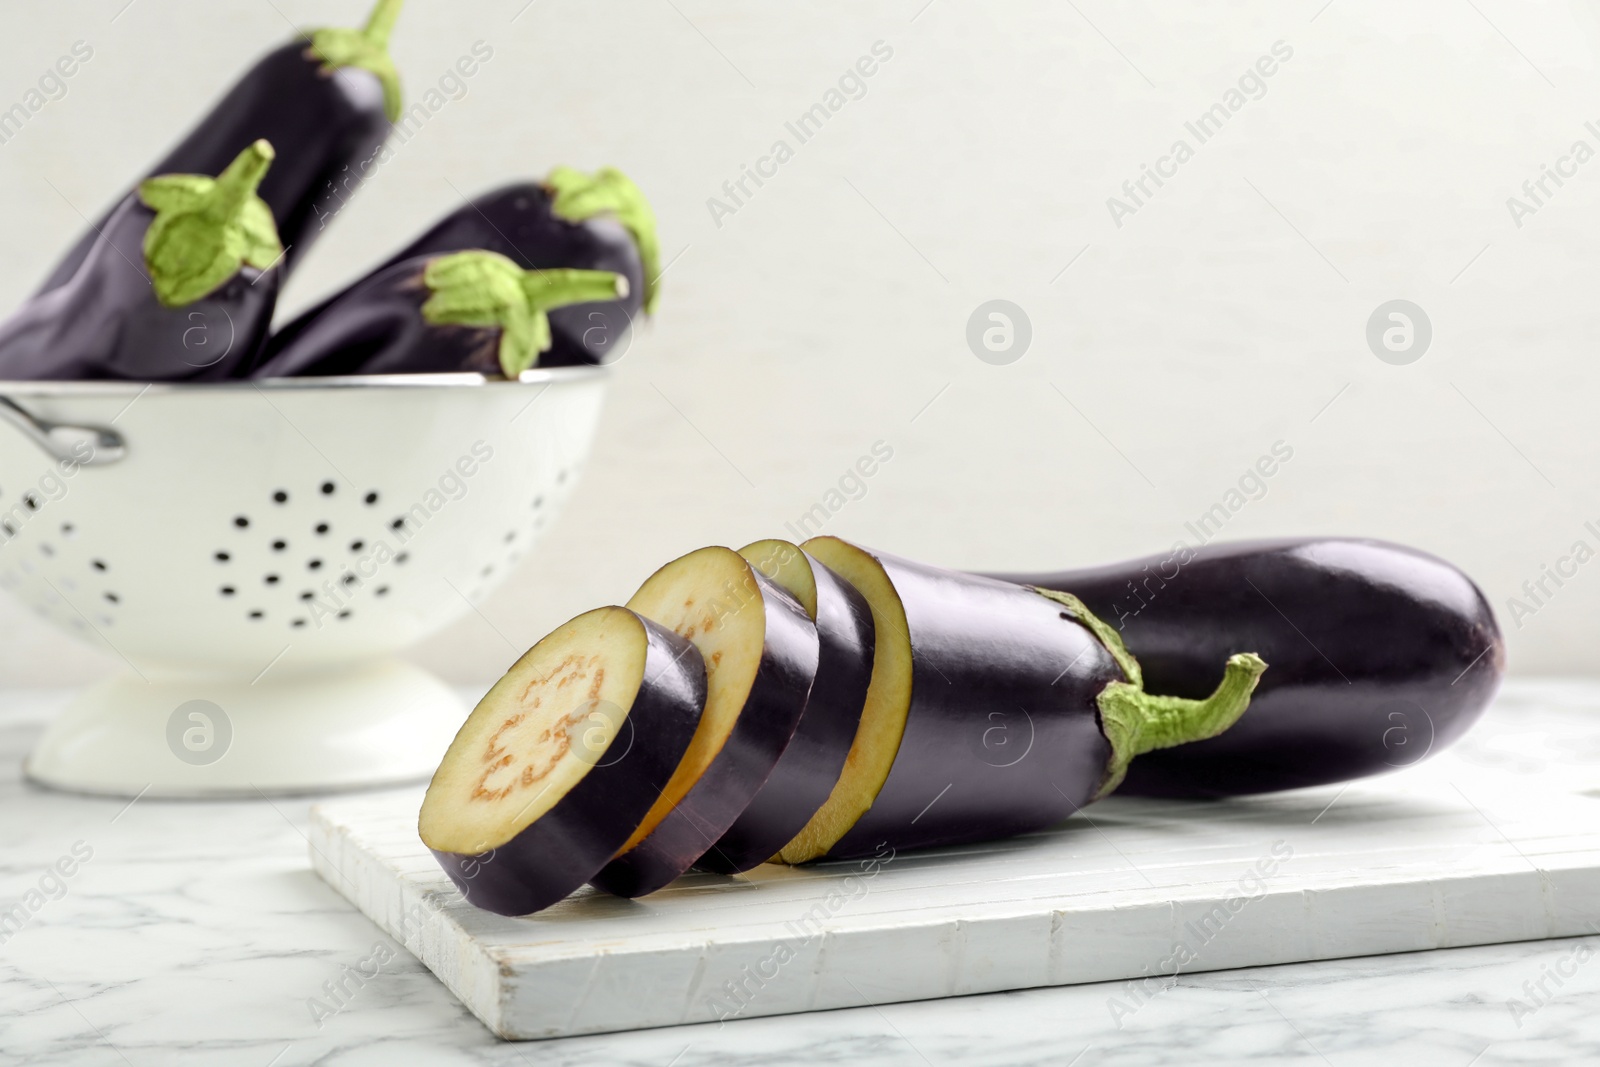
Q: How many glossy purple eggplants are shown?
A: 6